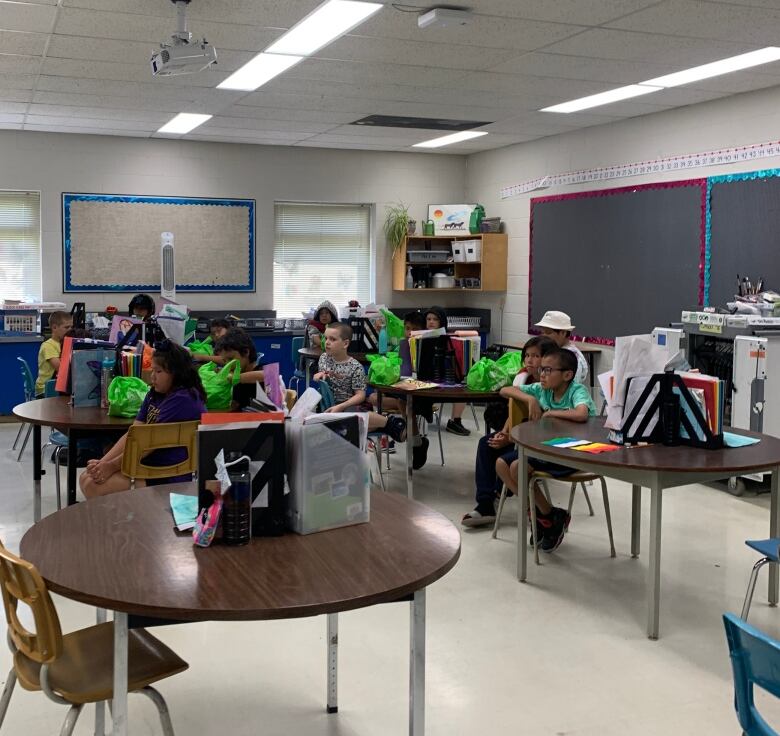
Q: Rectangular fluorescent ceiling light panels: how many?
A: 6